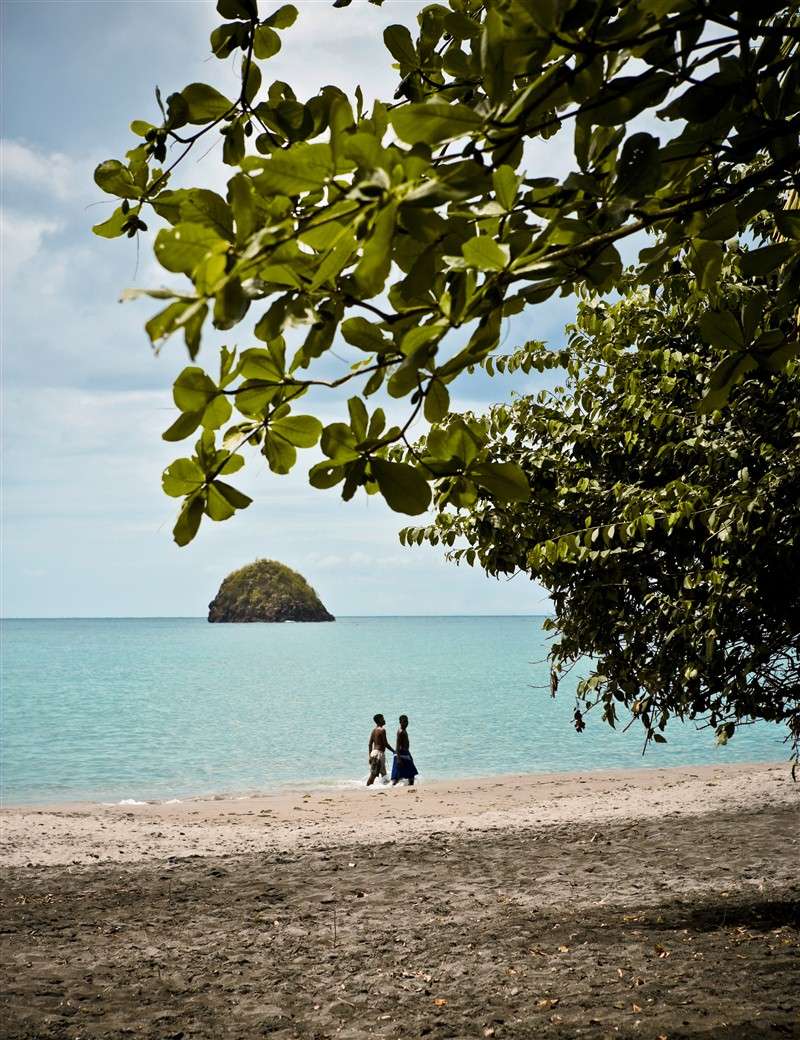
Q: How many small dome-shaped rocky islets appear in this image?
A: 1